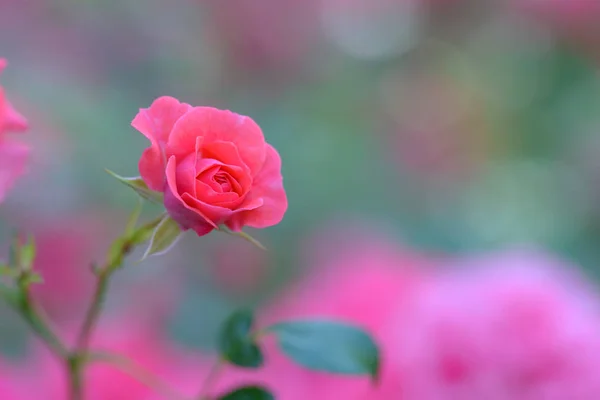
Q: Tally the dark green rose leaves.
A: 3